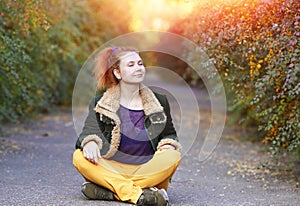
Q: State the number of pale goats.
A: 0